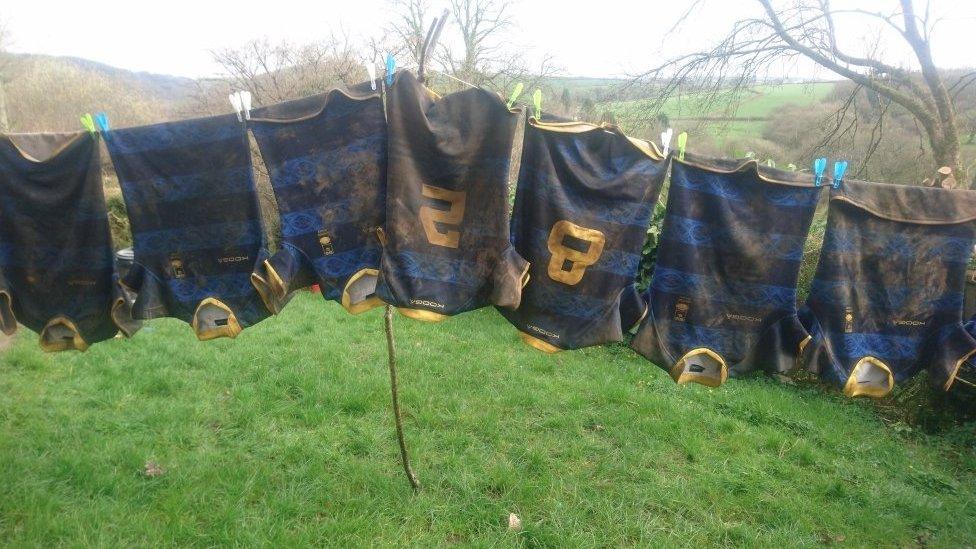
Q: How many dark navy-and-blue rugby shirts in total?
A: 7